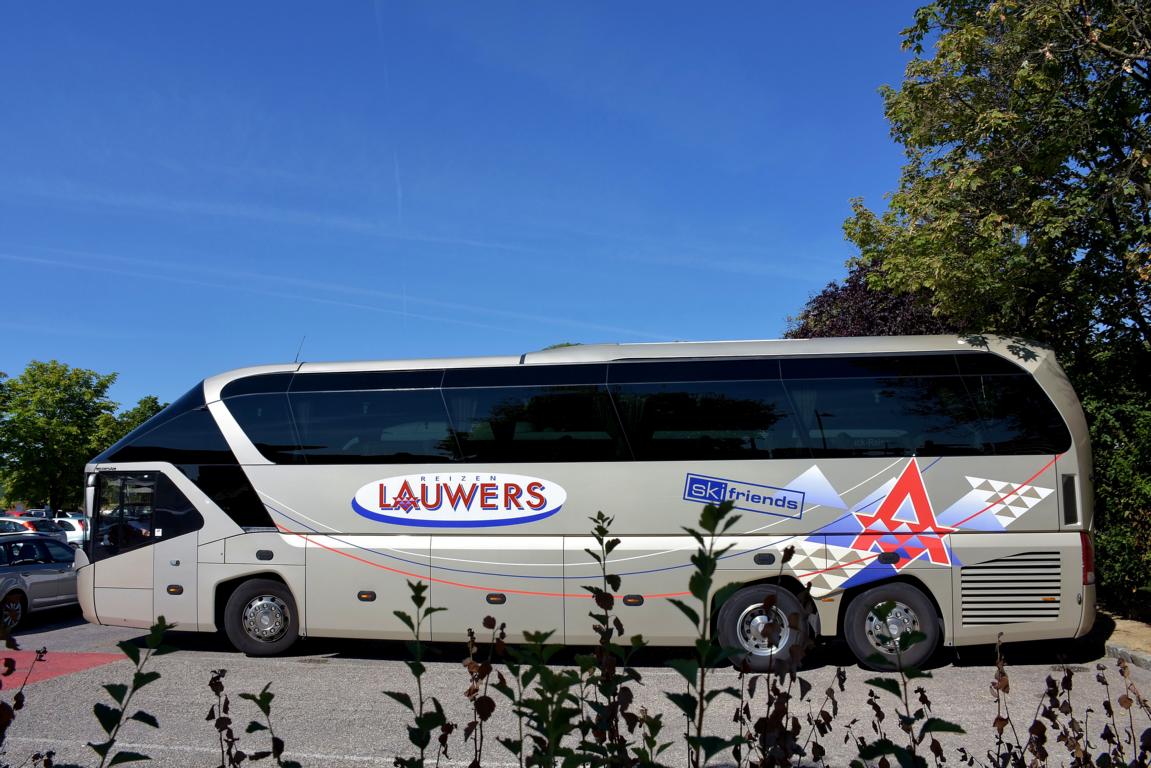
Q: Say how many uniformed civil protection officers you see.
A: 0